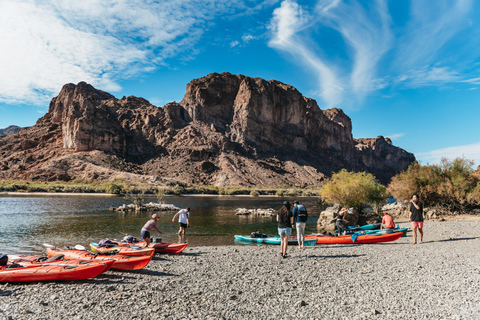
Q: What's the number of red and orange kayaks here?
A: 6